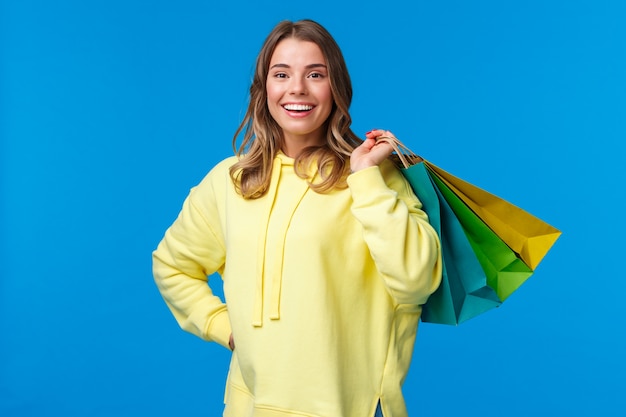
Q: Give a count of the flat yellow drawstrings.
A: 2